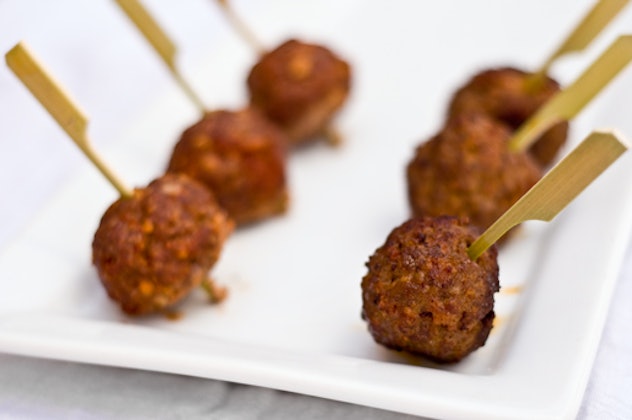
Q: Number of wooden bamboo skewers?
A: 6